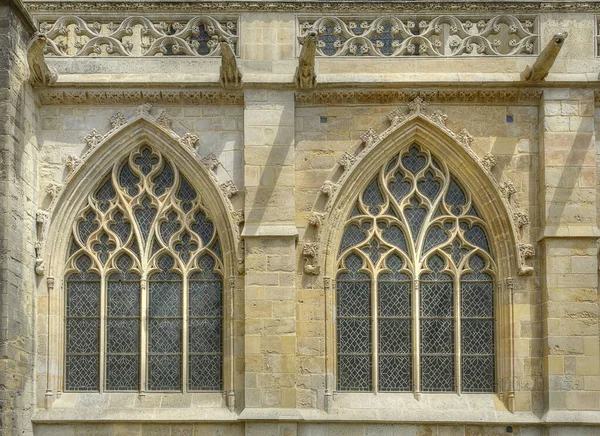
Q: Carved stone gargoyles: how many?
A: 4